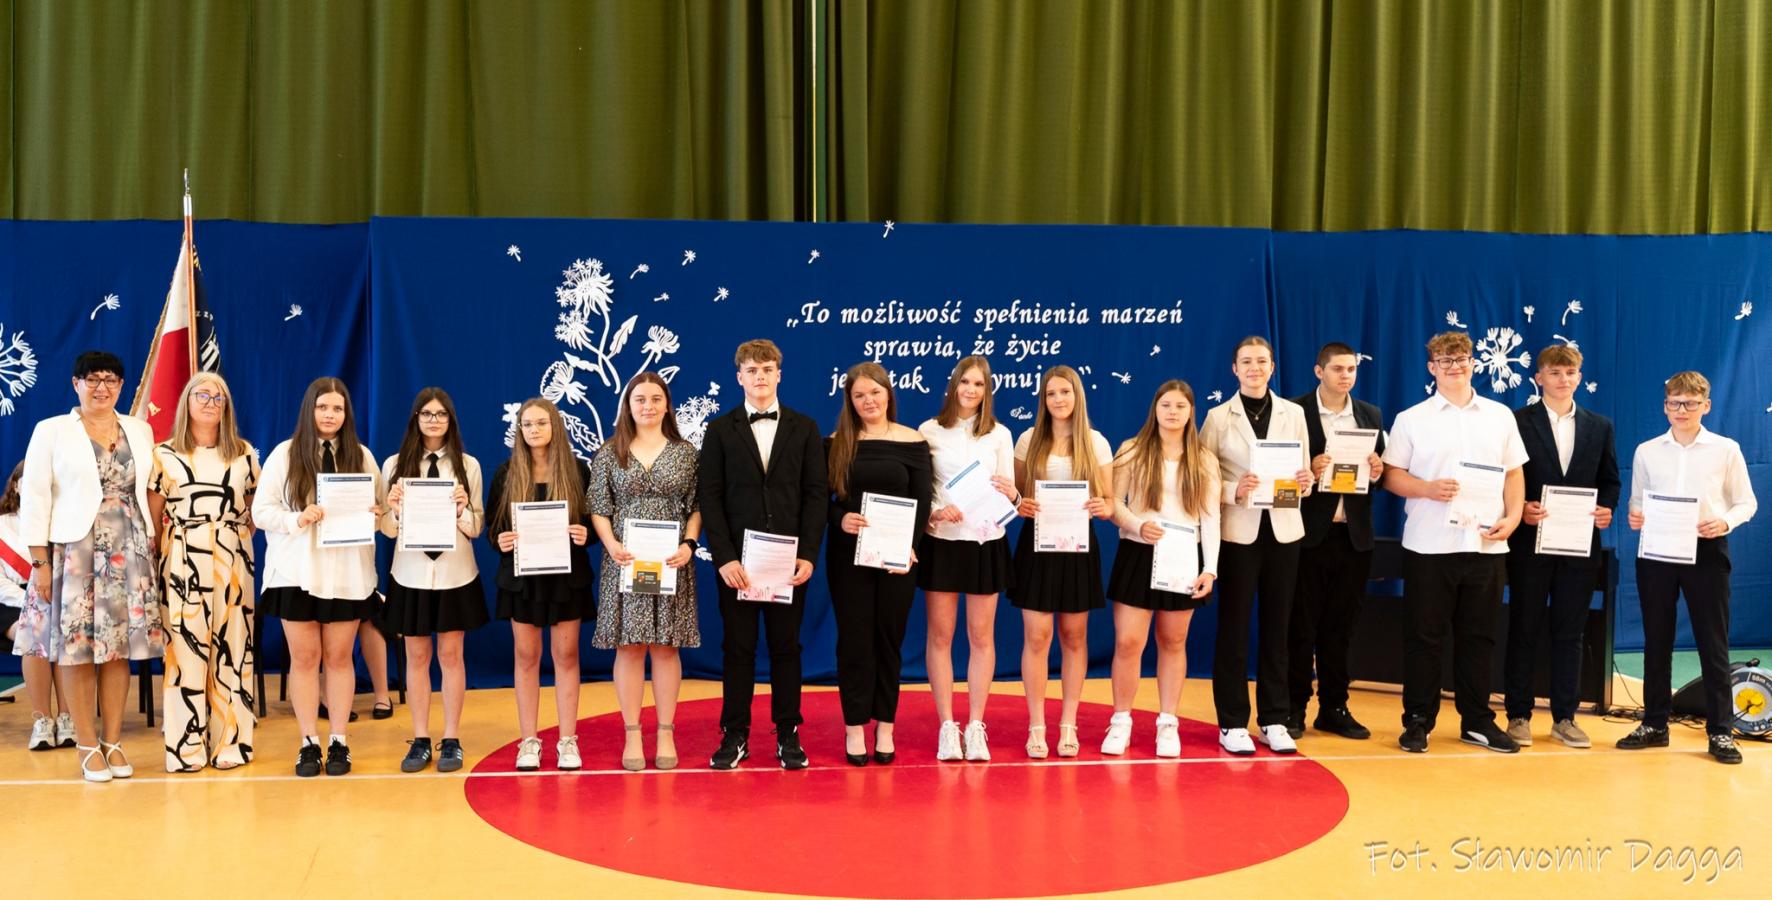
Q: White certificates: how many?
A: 14